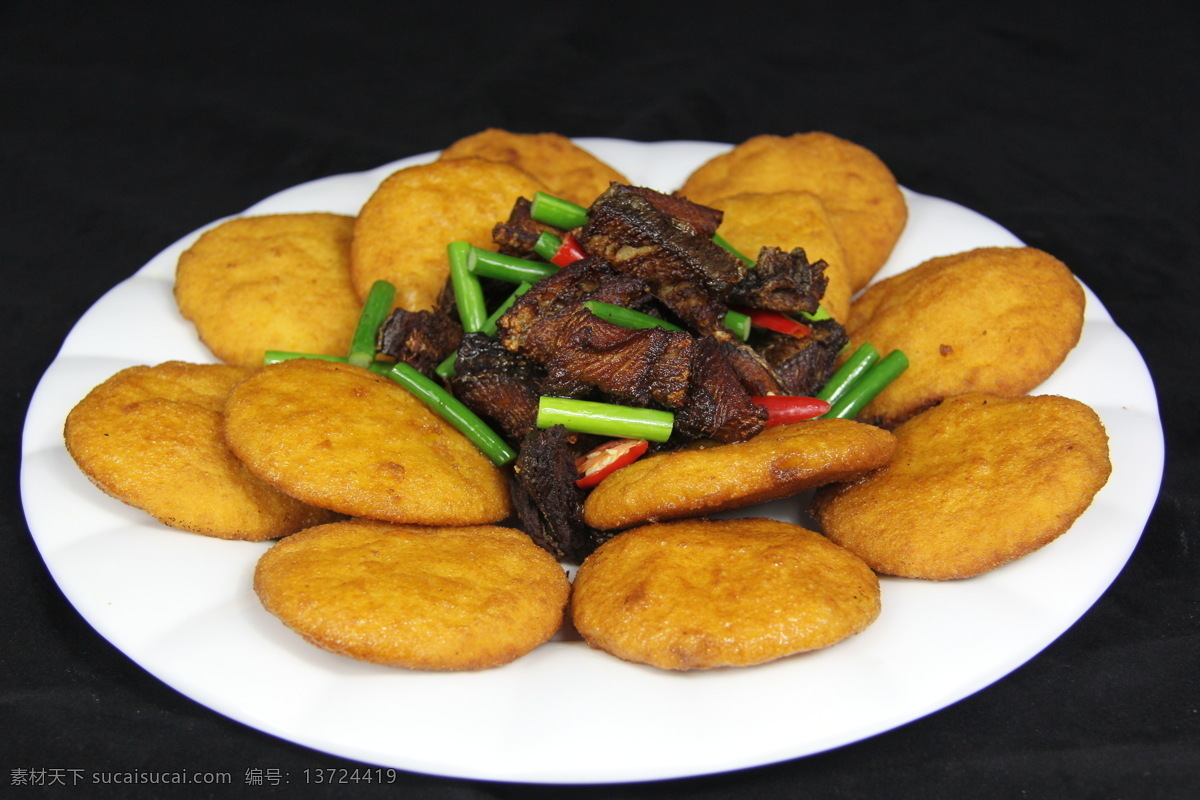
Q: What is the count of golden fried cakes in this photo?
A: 12